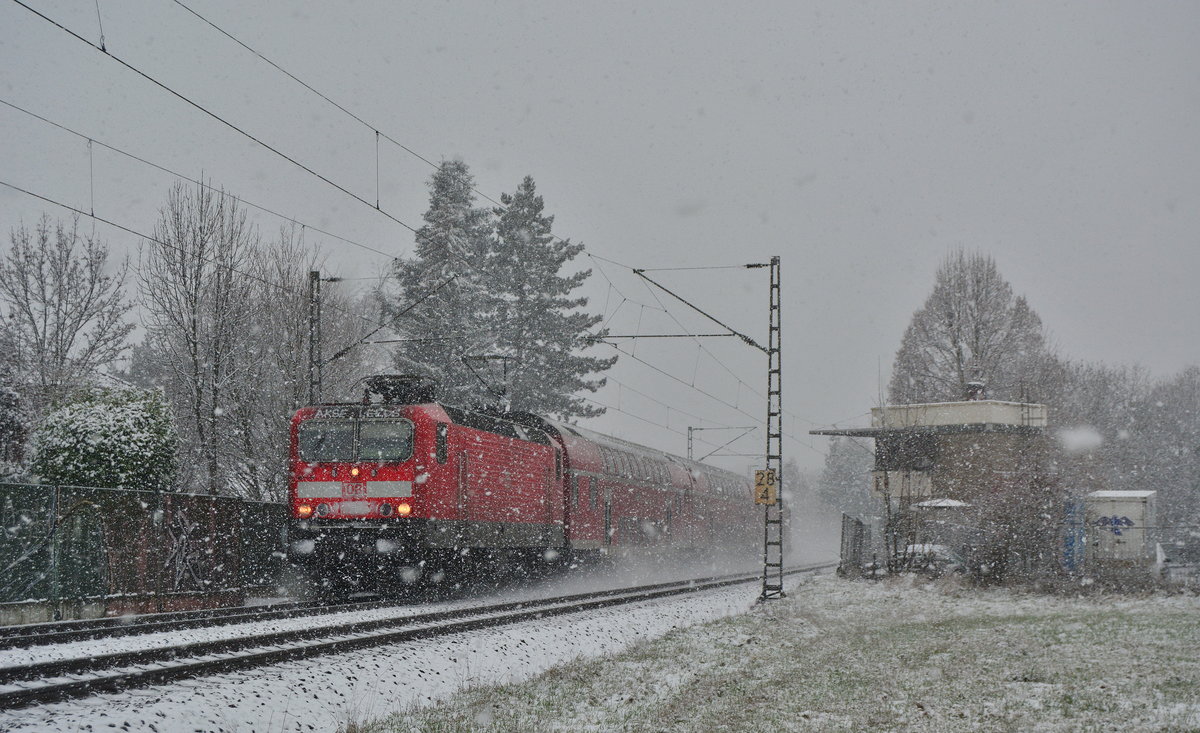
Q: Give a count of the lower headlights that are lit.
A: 2